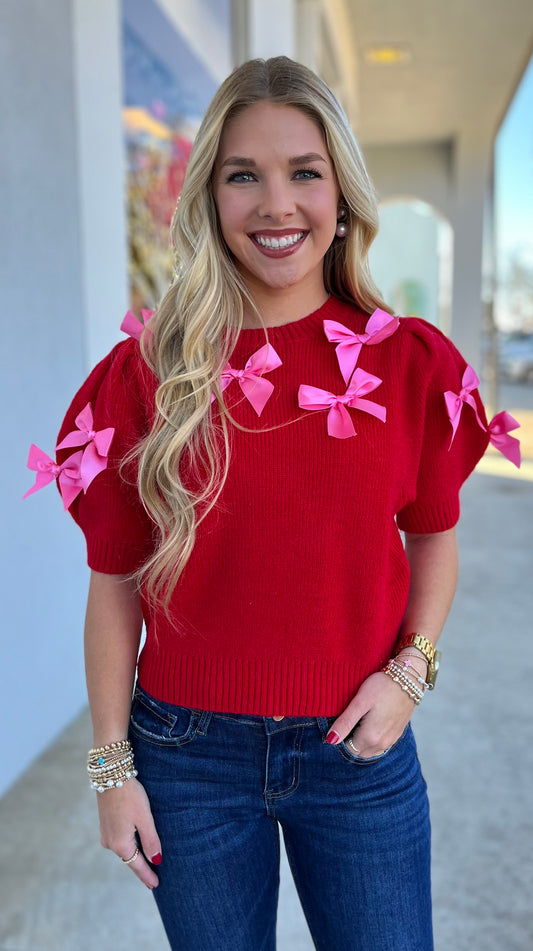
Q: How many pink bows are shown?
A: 8